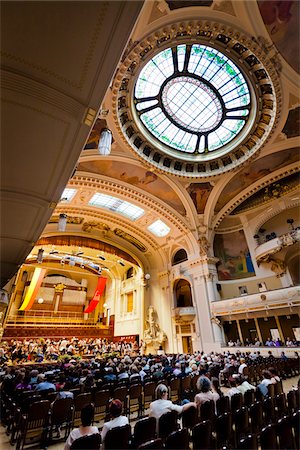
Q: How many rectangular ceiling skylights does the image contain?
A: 3